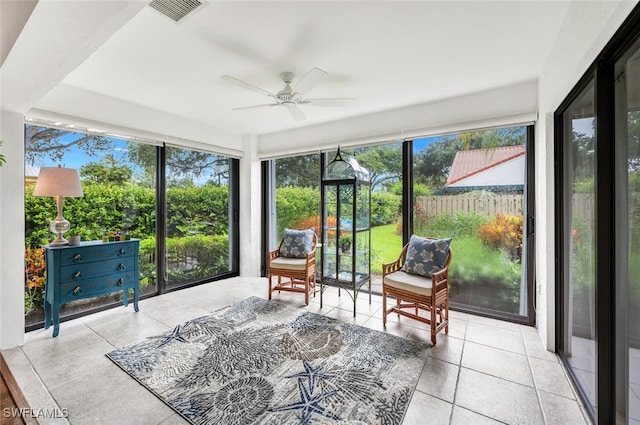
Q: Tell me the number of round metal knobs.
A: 6